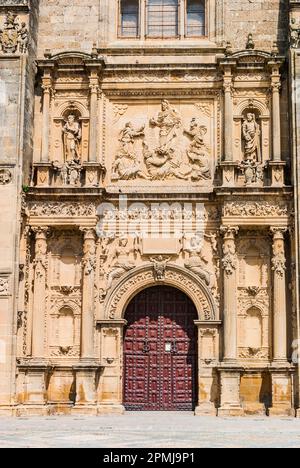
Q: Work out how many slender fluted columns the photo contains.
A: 8